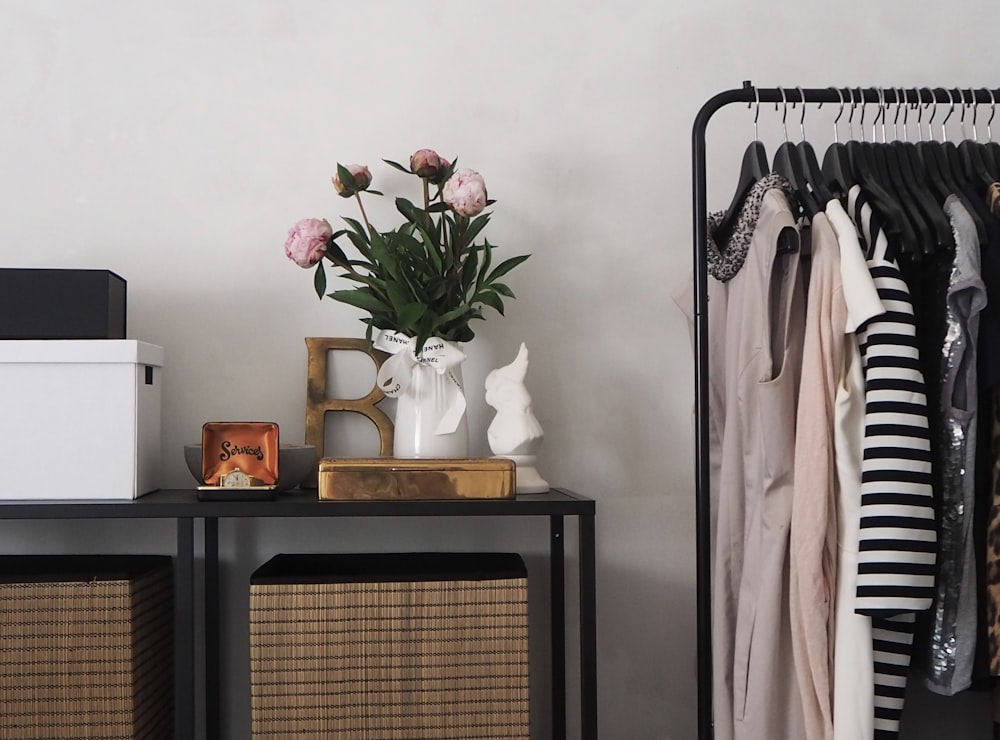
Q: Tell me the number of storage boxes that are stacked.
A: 2